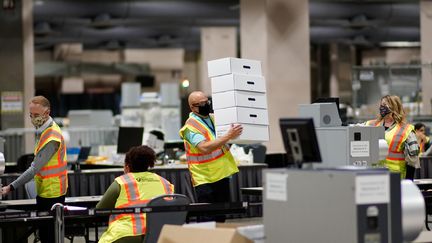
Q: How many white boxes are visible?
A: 5